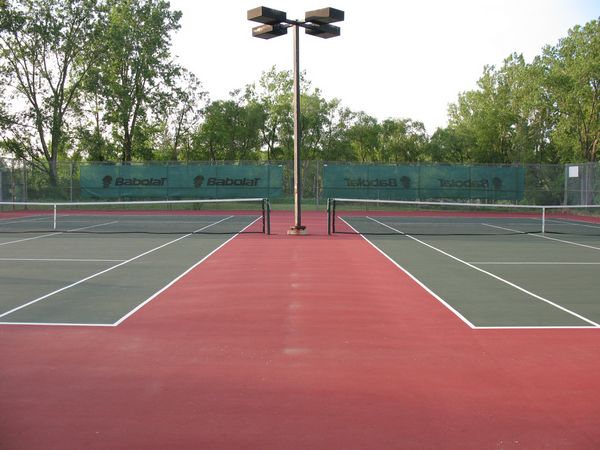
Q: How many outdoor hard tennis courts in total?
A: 2